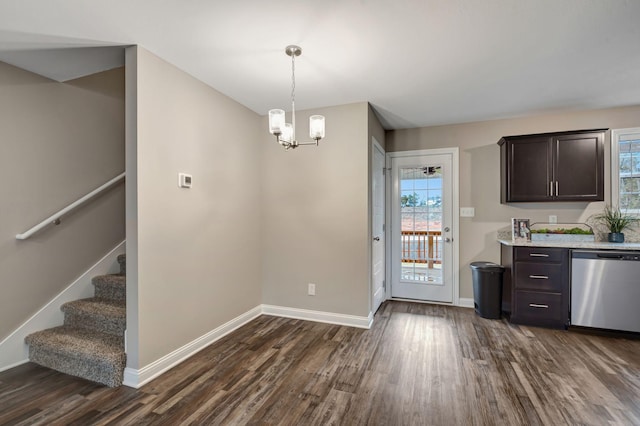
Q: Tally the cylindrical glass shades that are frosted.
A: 3